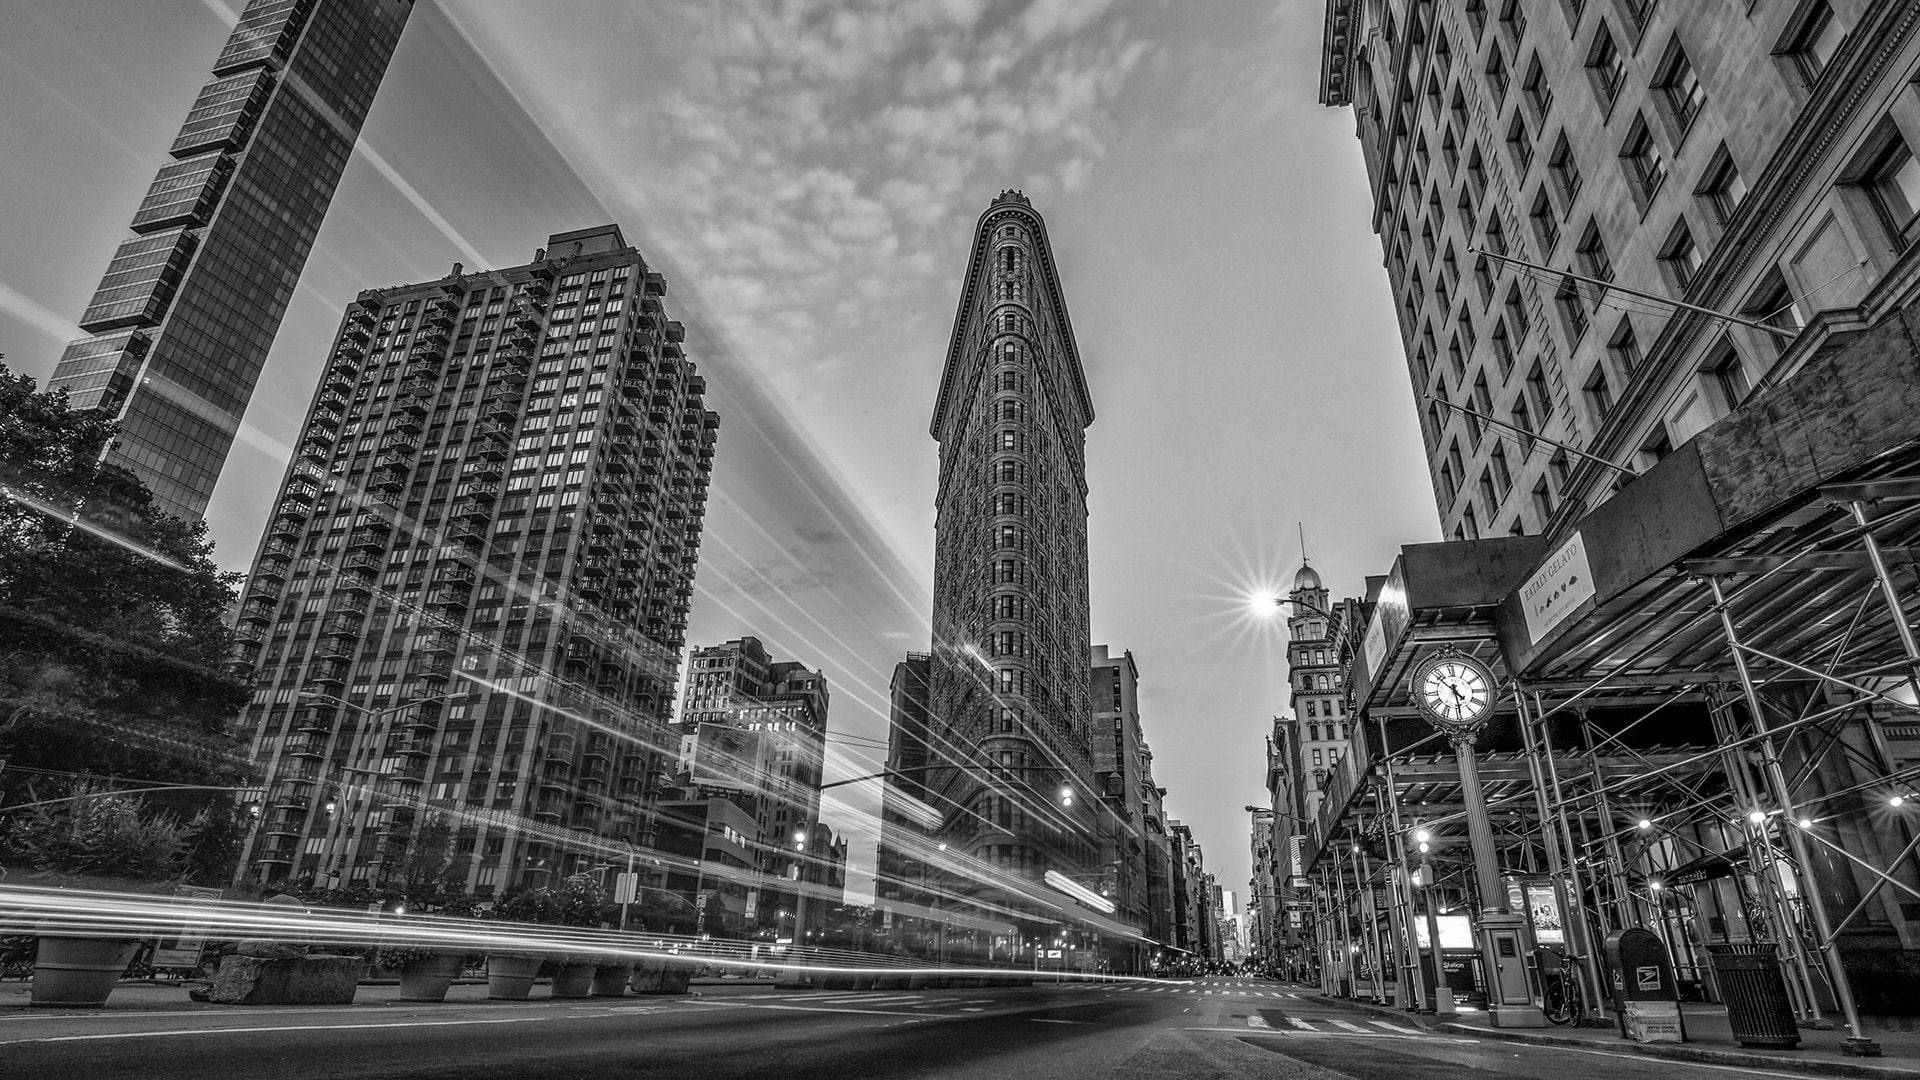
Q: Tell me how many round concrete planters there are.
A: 5